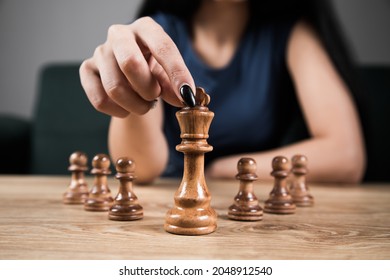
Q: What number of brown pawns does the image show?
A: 6